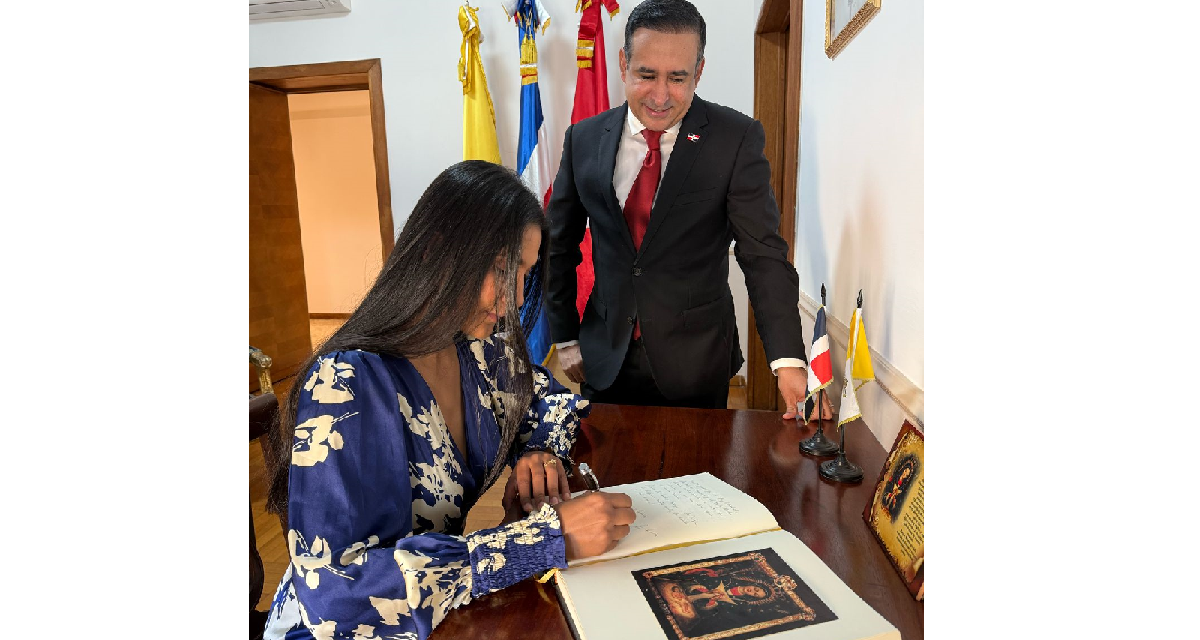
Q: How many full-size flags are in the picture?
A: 3